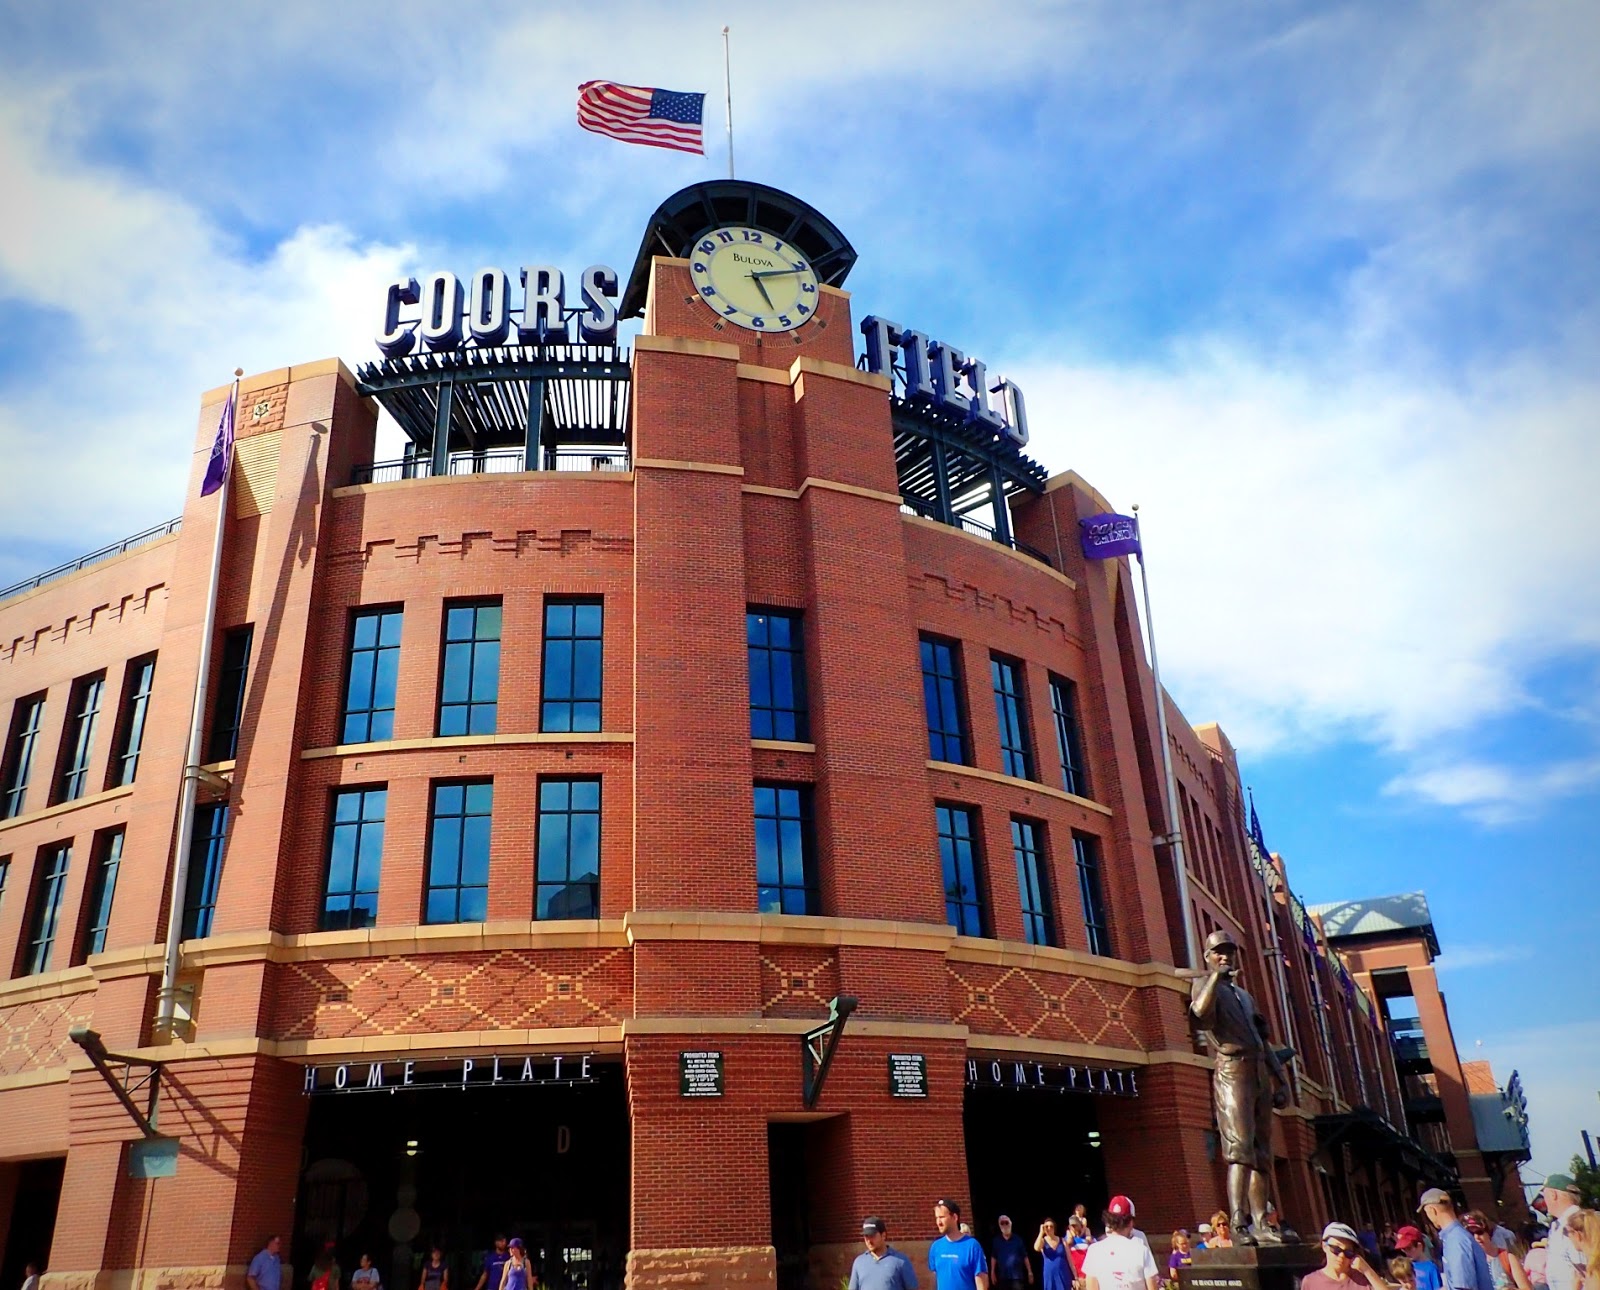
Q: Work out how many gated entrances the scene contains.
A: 2